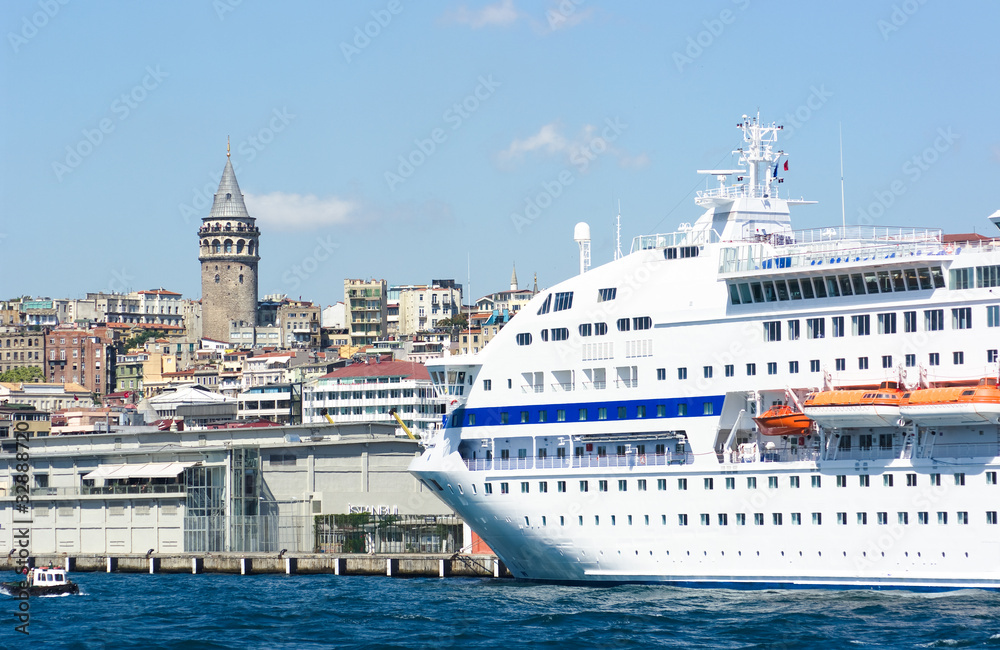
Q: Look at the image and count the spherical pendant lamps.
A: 0